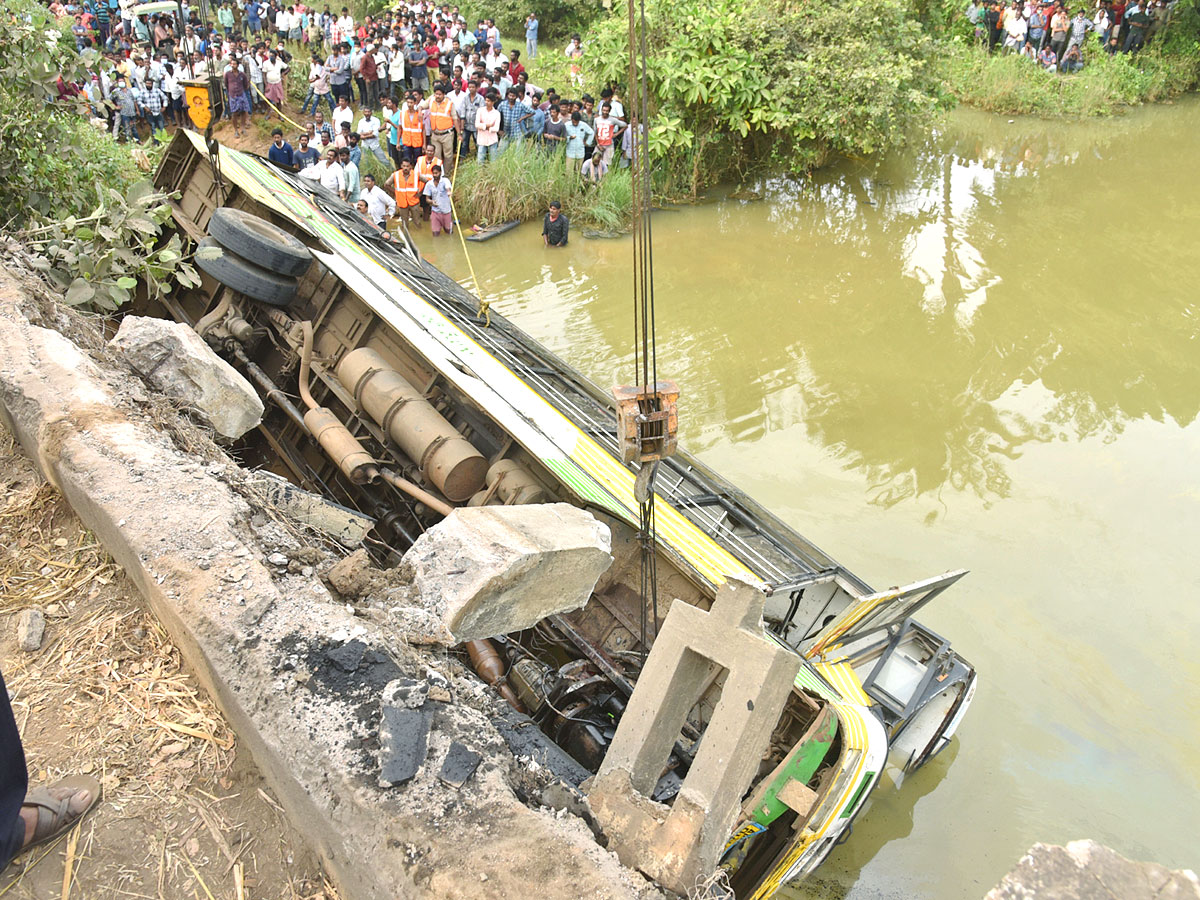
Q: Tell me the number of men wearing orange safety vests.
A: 4